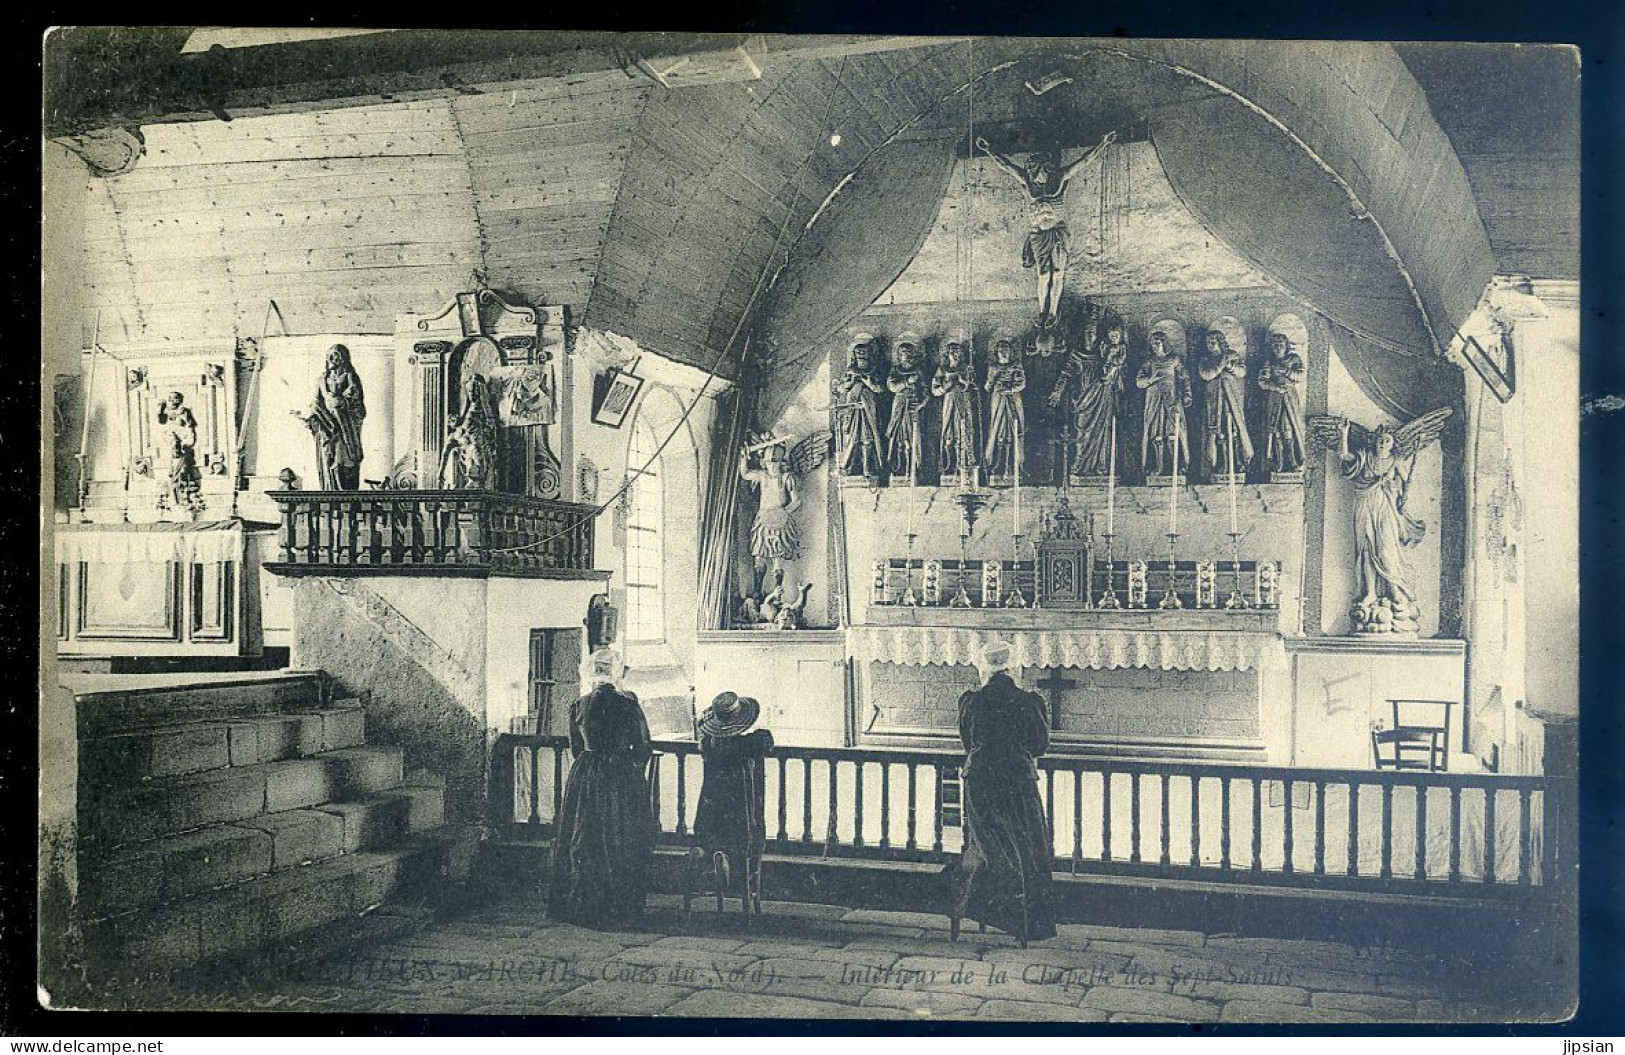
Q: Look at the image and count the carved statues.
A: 14